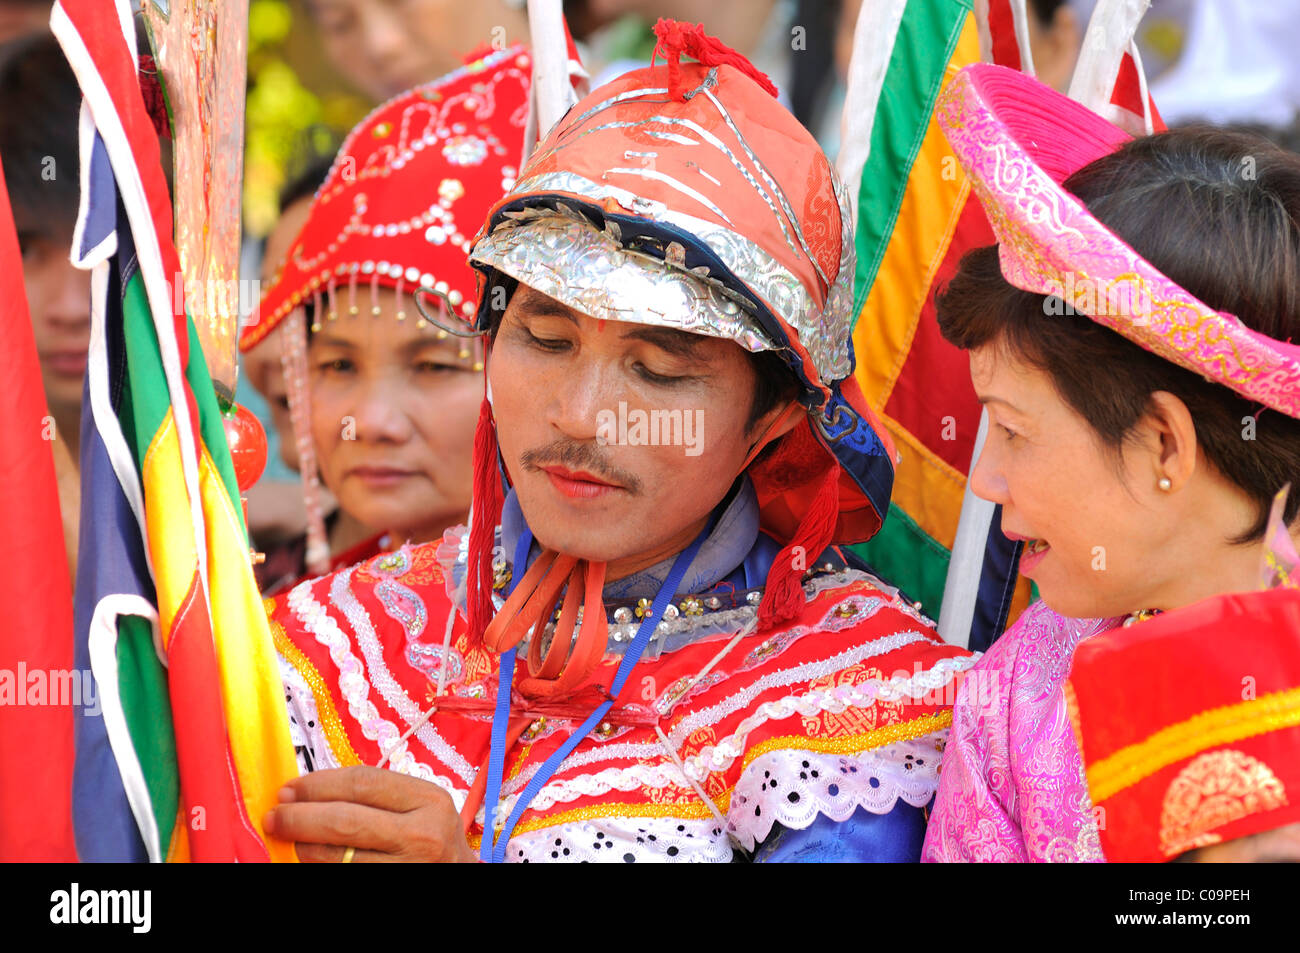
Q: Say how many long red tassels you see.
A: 2